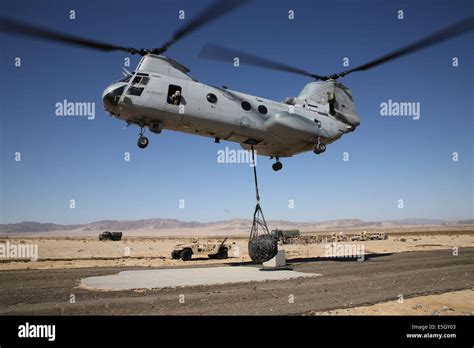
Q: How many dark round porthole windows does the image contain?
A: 3